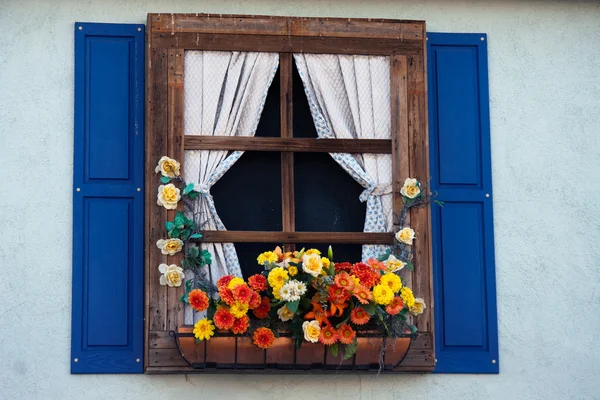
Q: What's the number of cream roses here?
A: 11